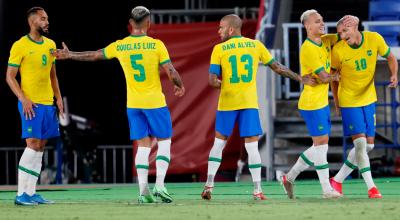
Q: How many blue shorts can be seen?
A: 5